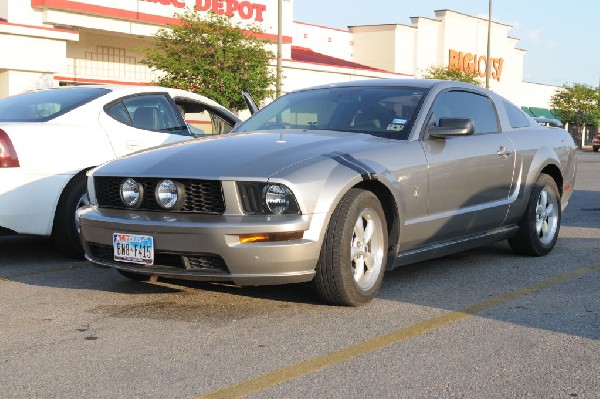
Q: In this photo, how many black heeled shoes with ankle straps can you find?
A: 0